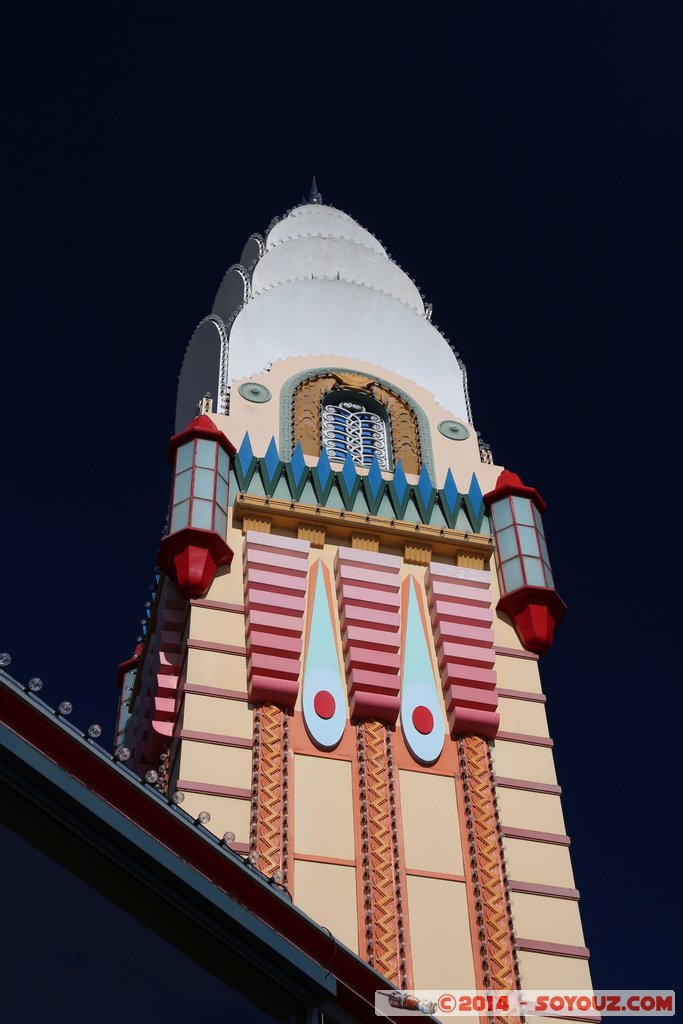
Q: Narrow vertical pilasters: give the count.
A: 3